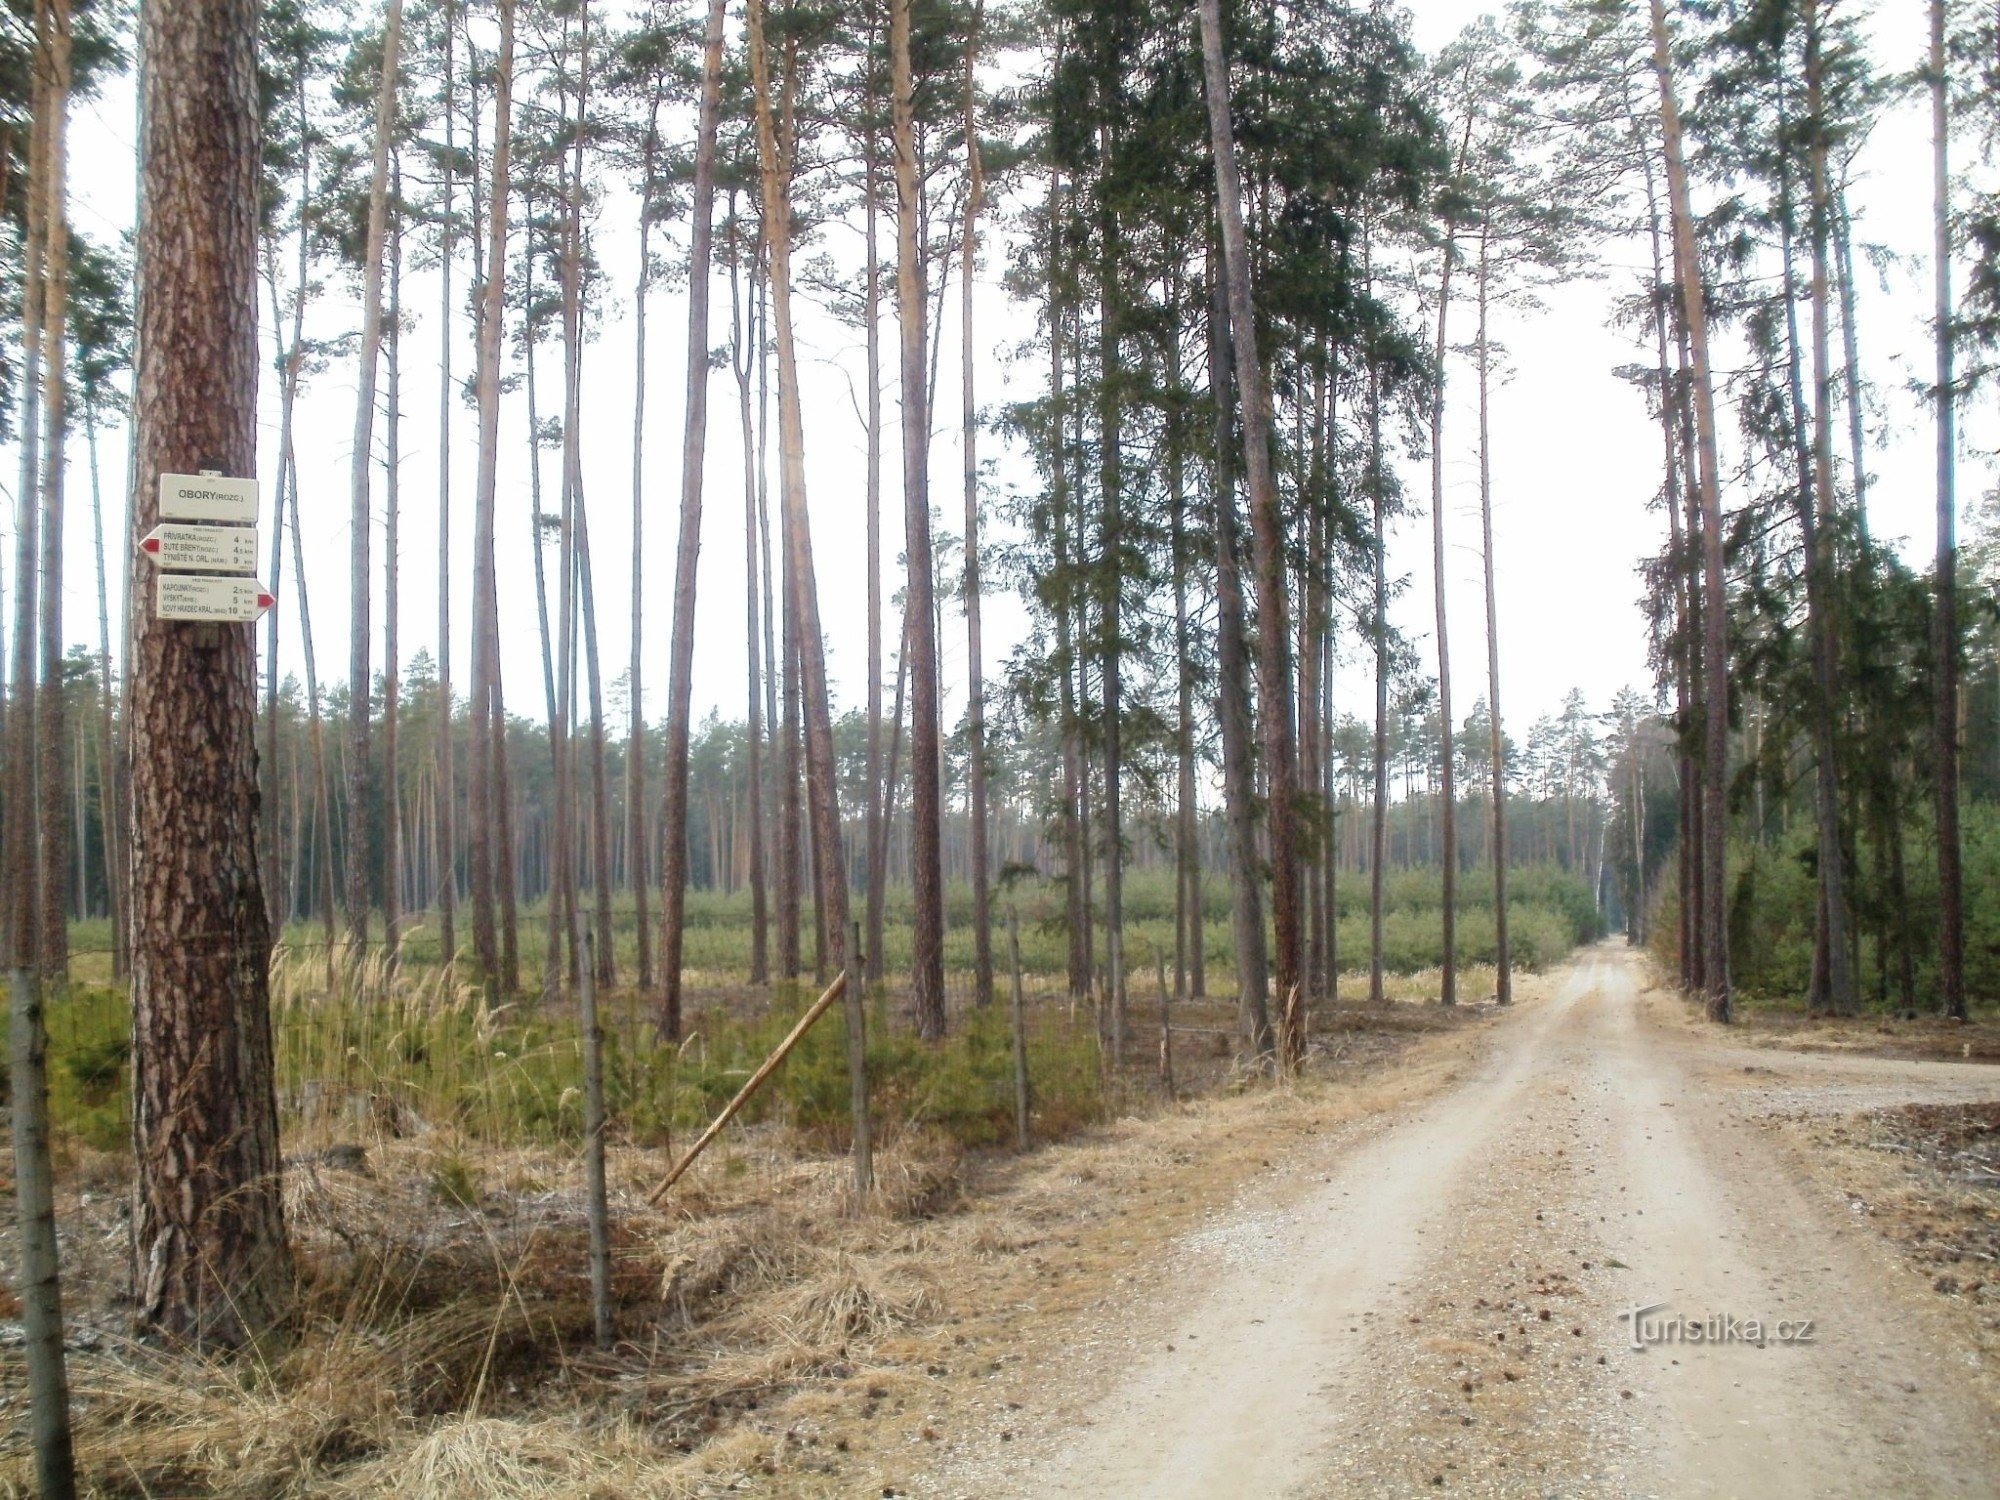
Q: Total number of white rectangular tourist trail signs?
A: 3